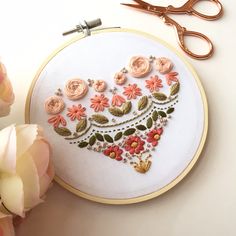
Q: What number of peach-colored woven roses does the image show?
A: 6